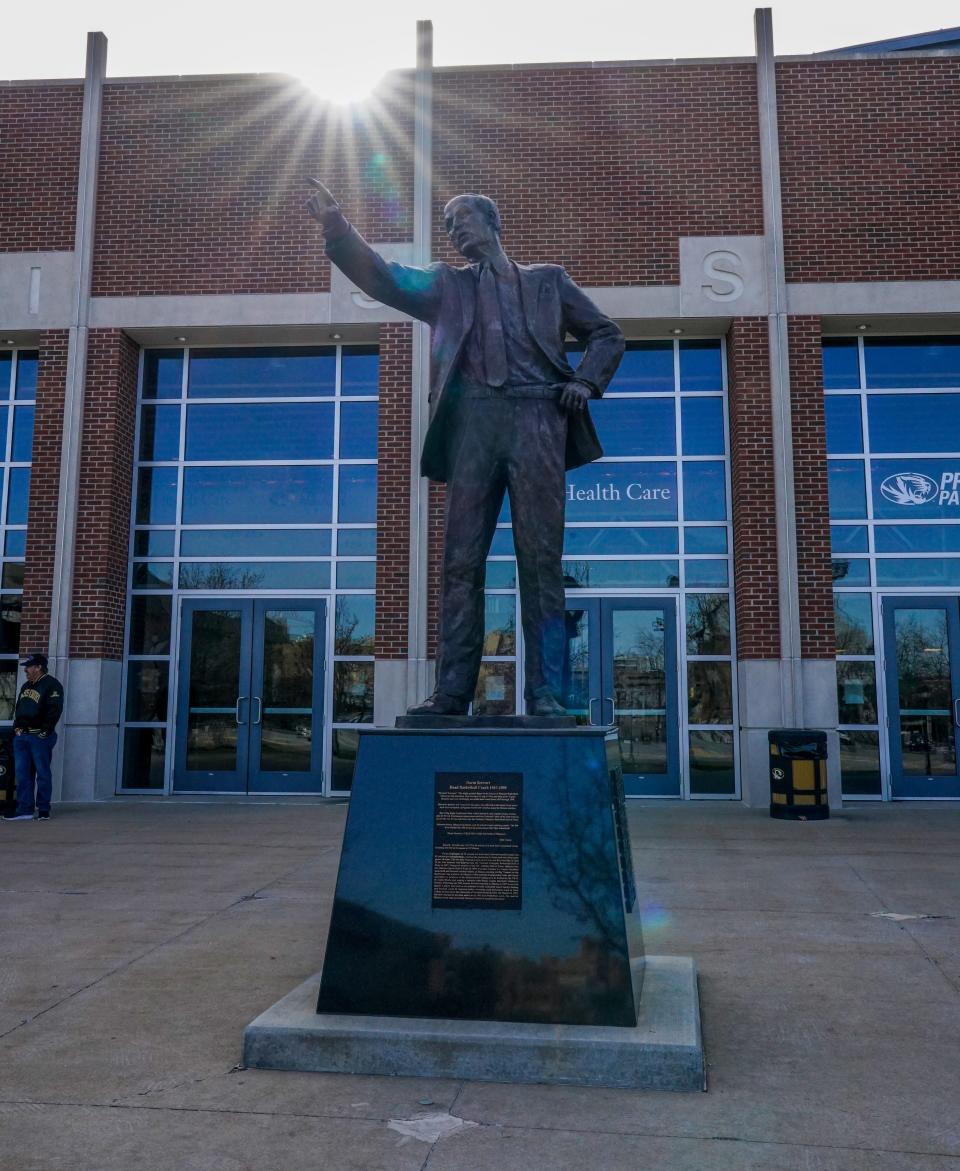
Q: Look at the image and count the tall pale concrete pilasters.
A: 3